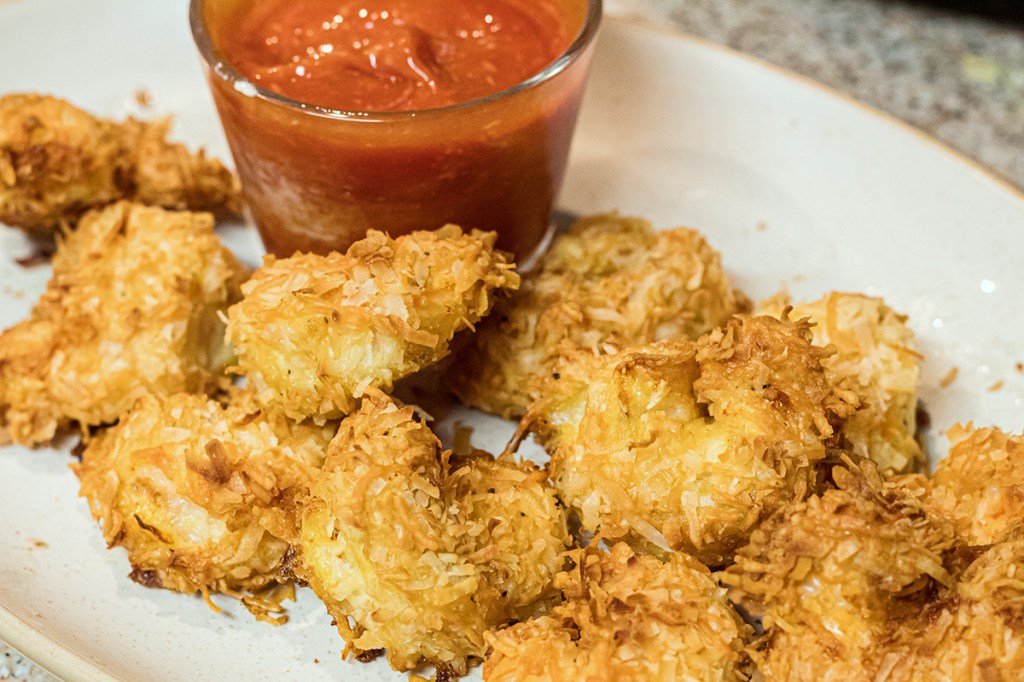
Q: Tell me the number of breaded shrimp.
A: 12